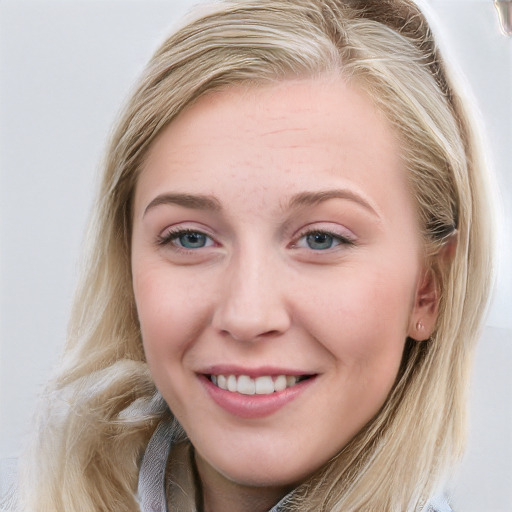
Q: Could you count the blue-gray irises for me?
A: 2